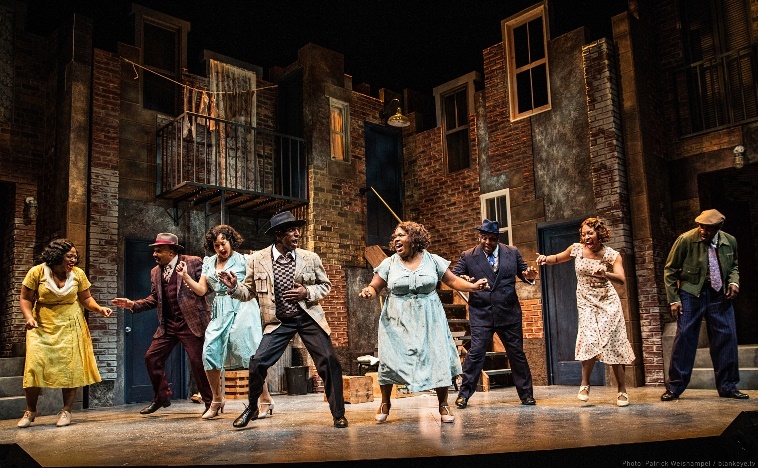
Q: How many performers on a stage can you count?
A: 8